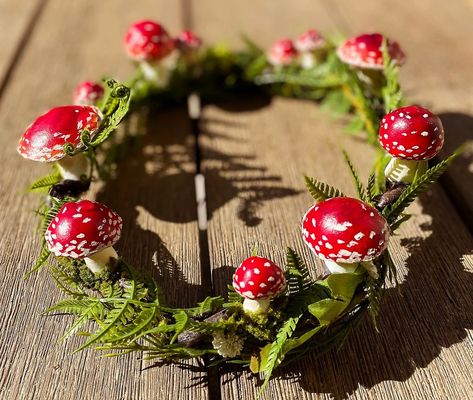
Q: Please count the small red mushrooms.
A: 11